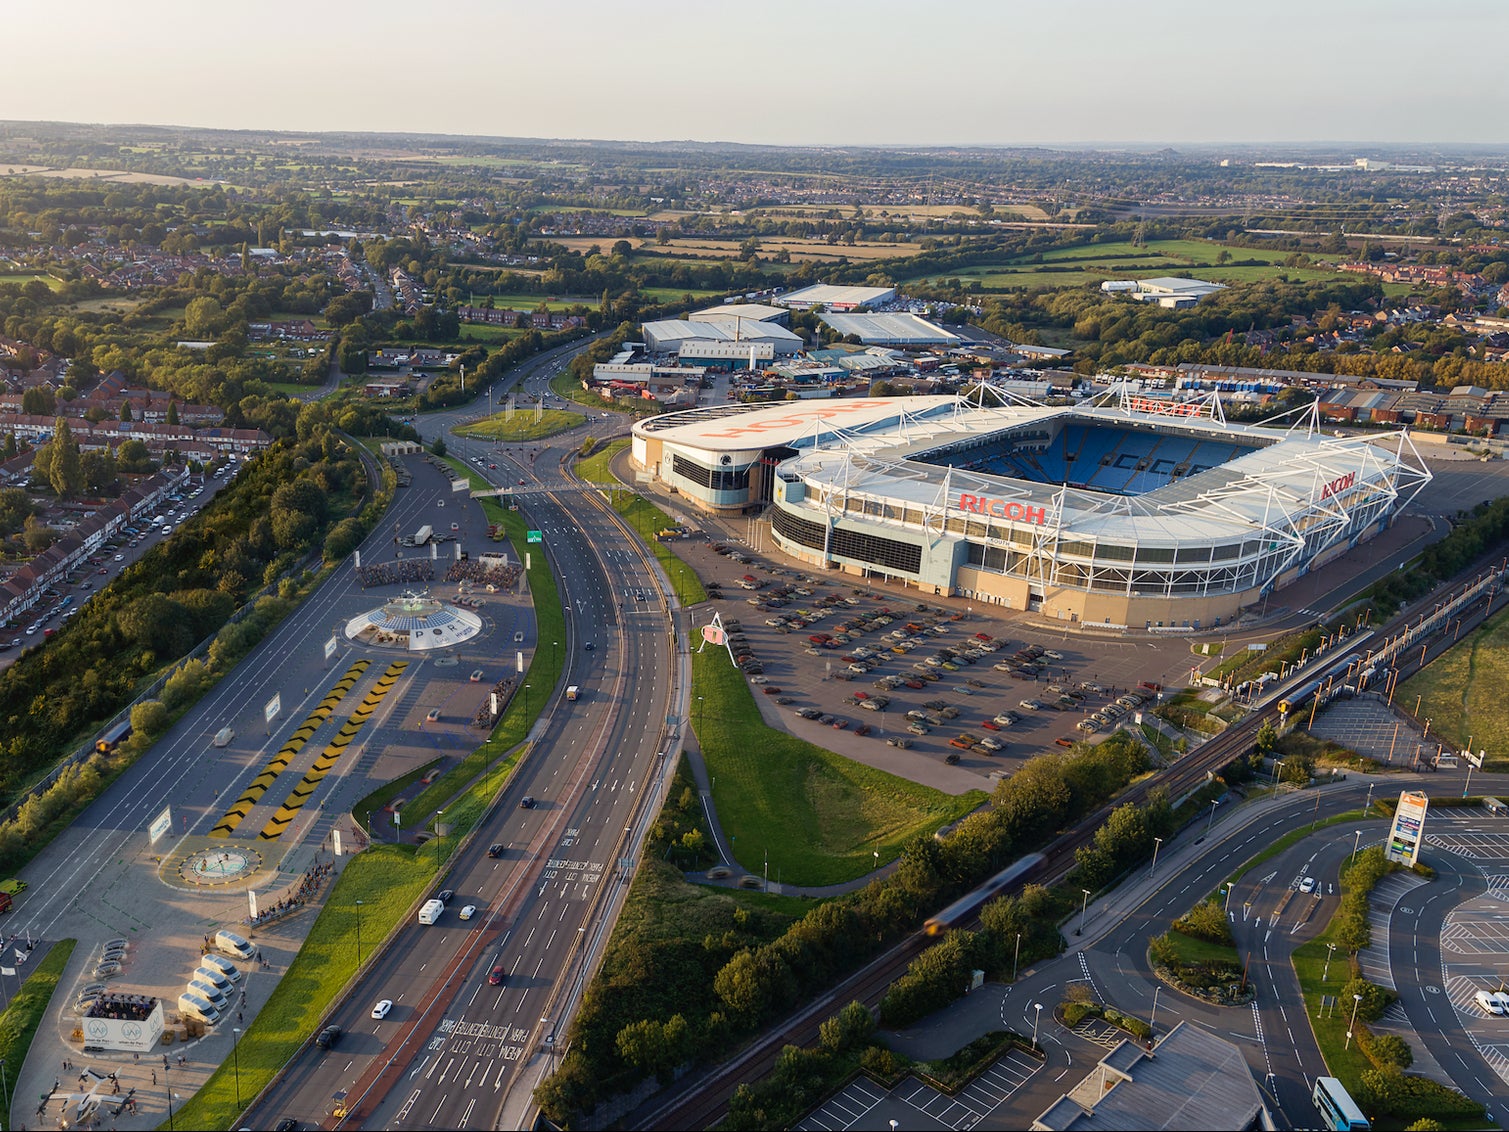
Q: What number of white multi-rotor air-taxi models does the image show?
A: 2